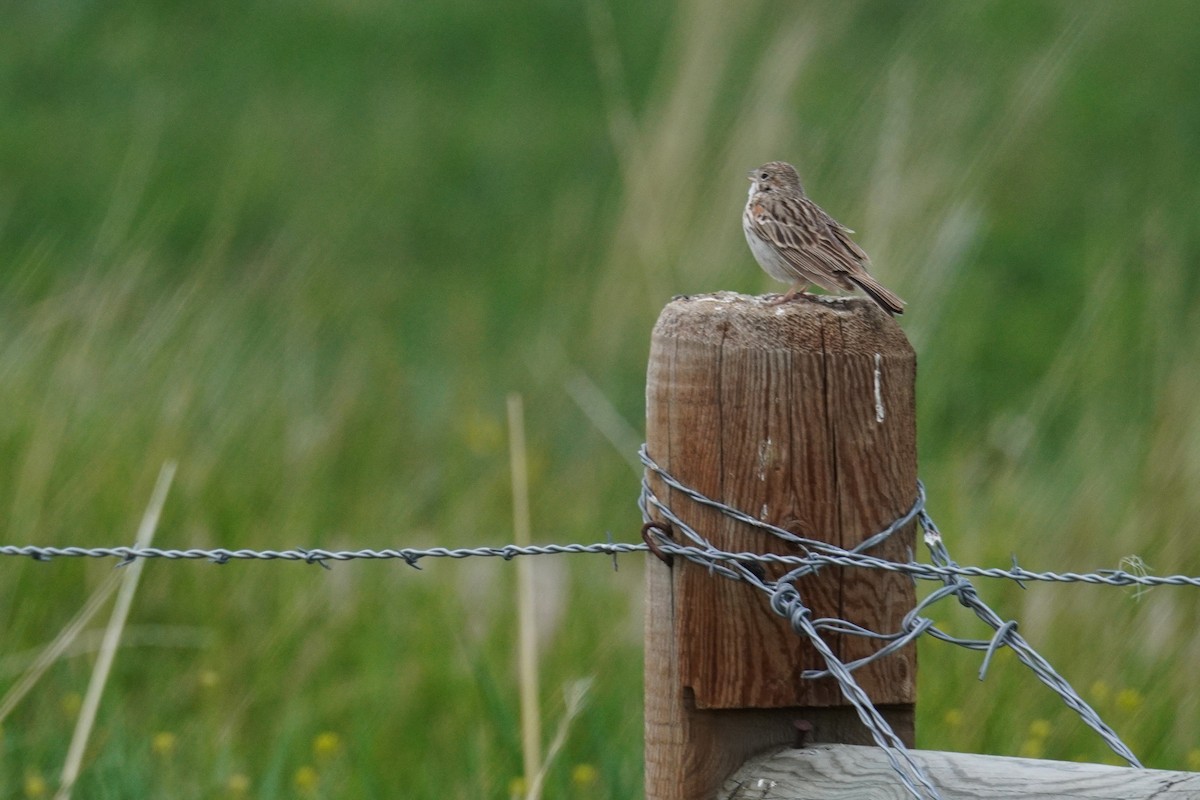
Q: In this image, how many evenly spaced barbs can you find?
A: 12